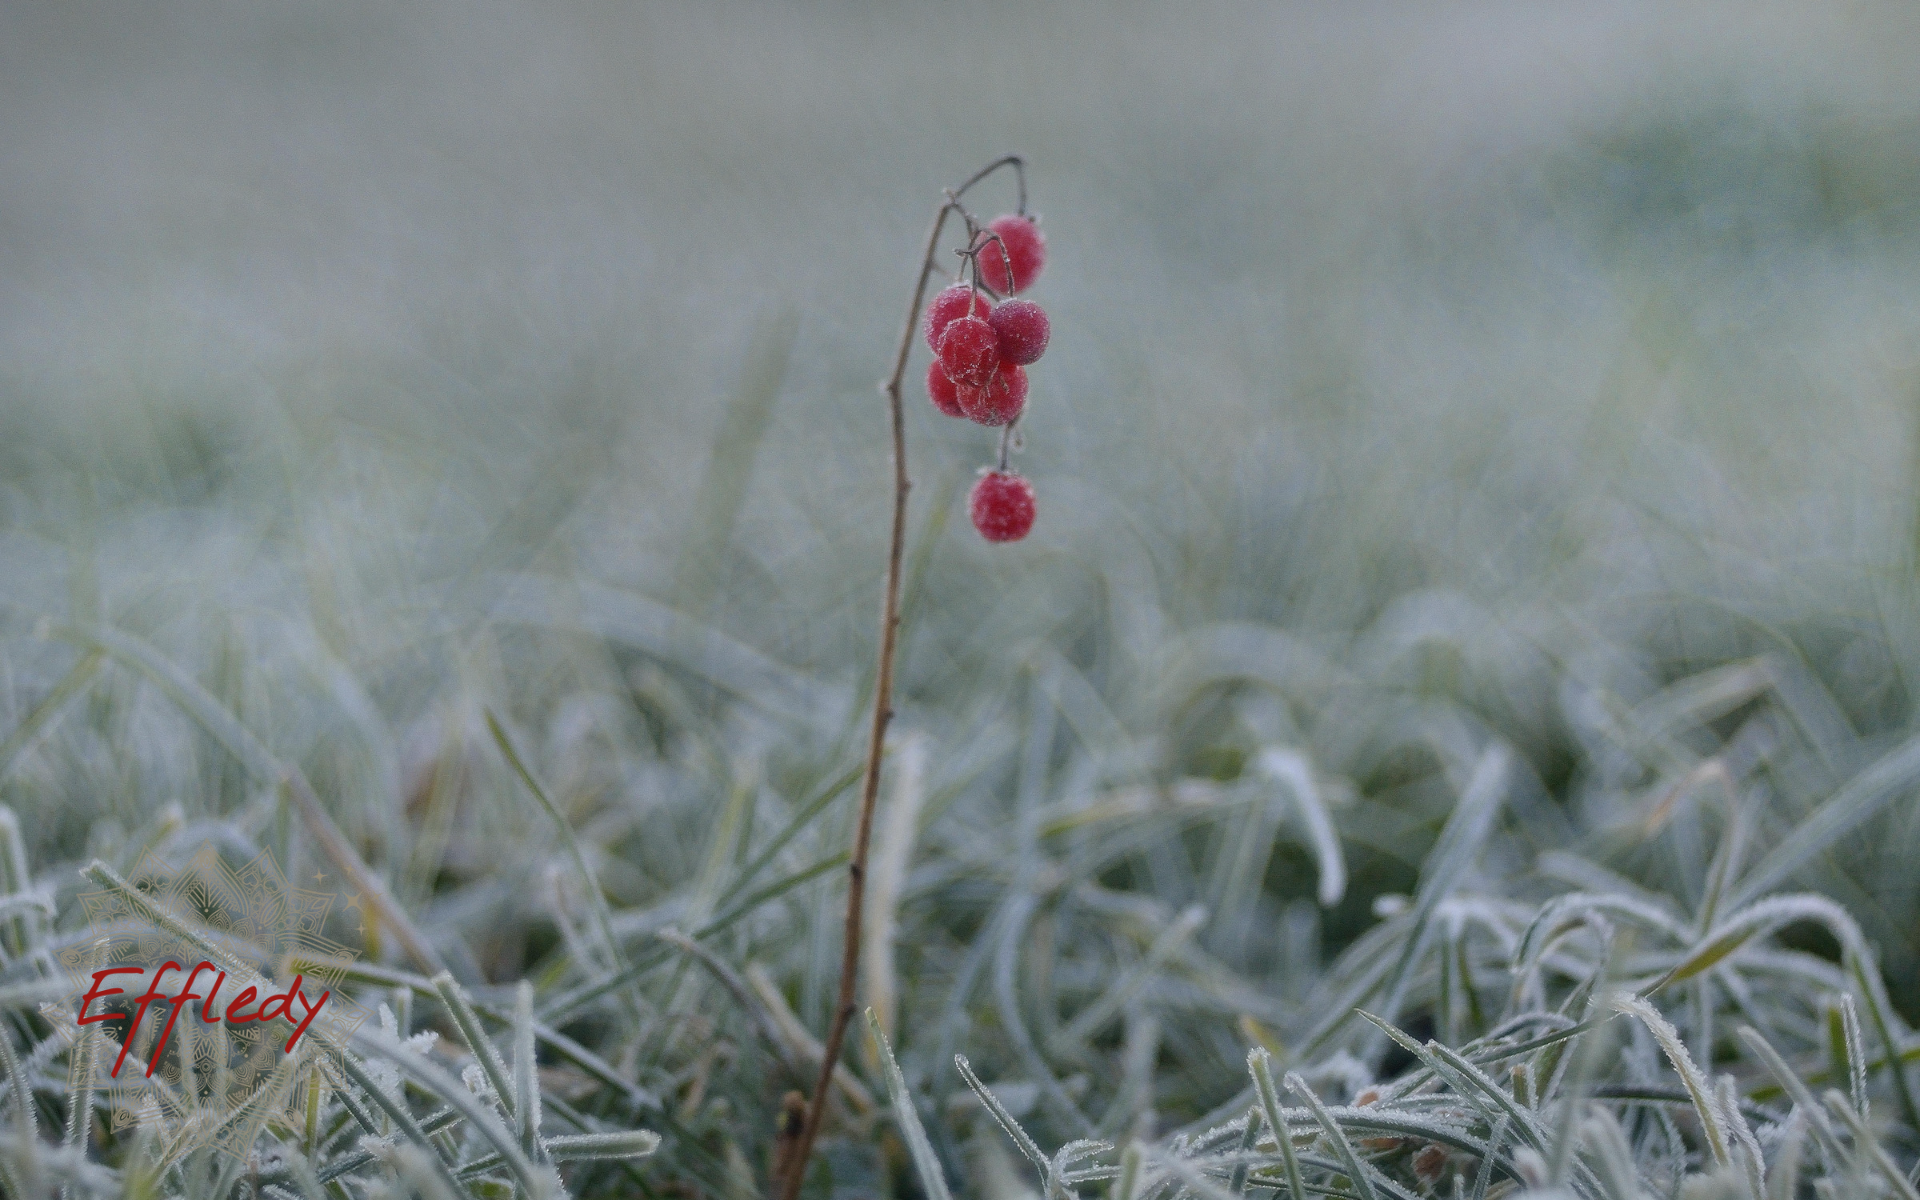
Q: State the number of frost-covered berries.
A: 7